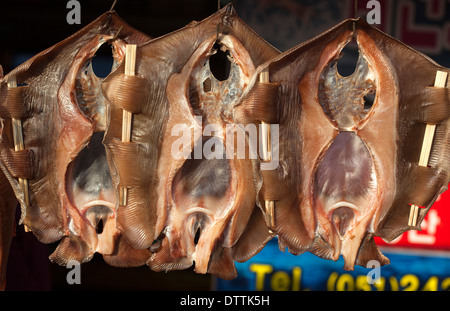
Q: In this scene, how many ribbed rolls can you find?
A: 8